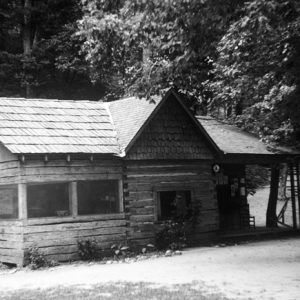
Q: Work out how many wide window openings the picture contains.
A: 4